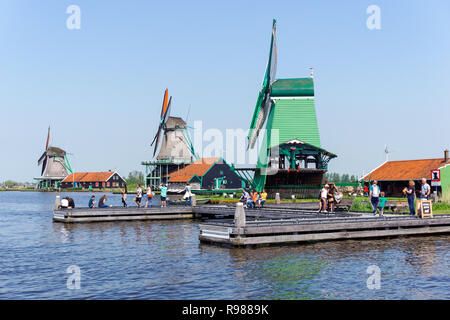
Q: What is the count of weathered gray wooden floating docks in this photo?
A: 2